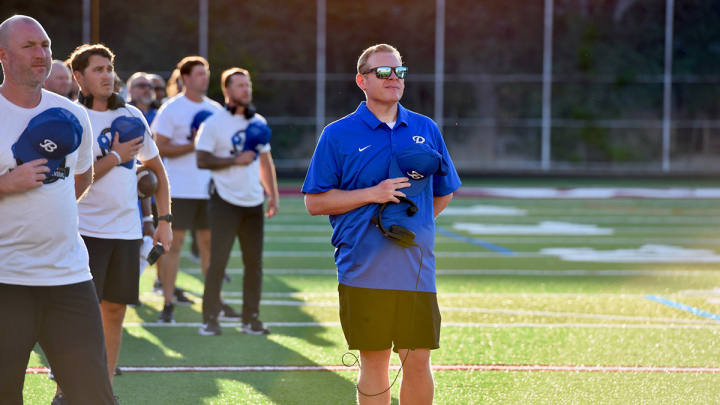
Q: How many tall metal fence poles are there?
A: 6